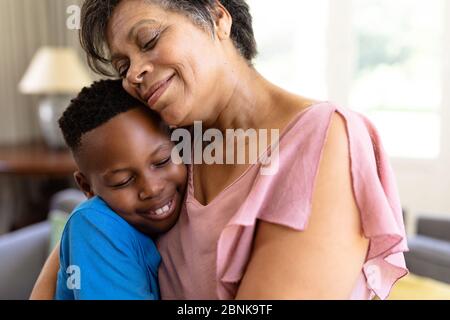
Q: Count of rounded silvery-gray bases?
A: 1